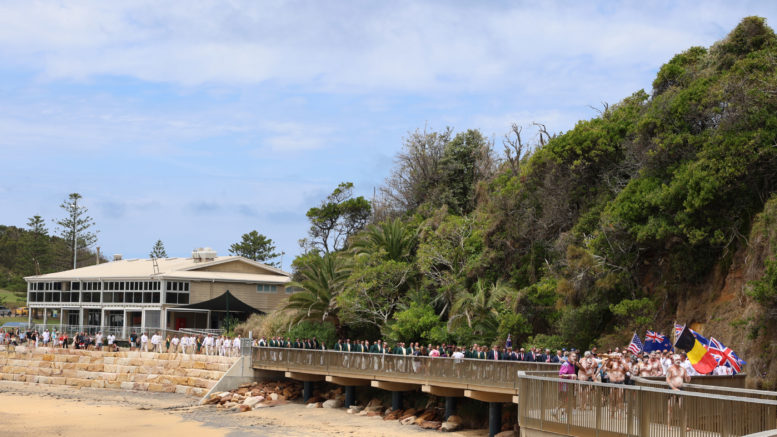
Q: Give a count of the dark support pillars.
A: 5